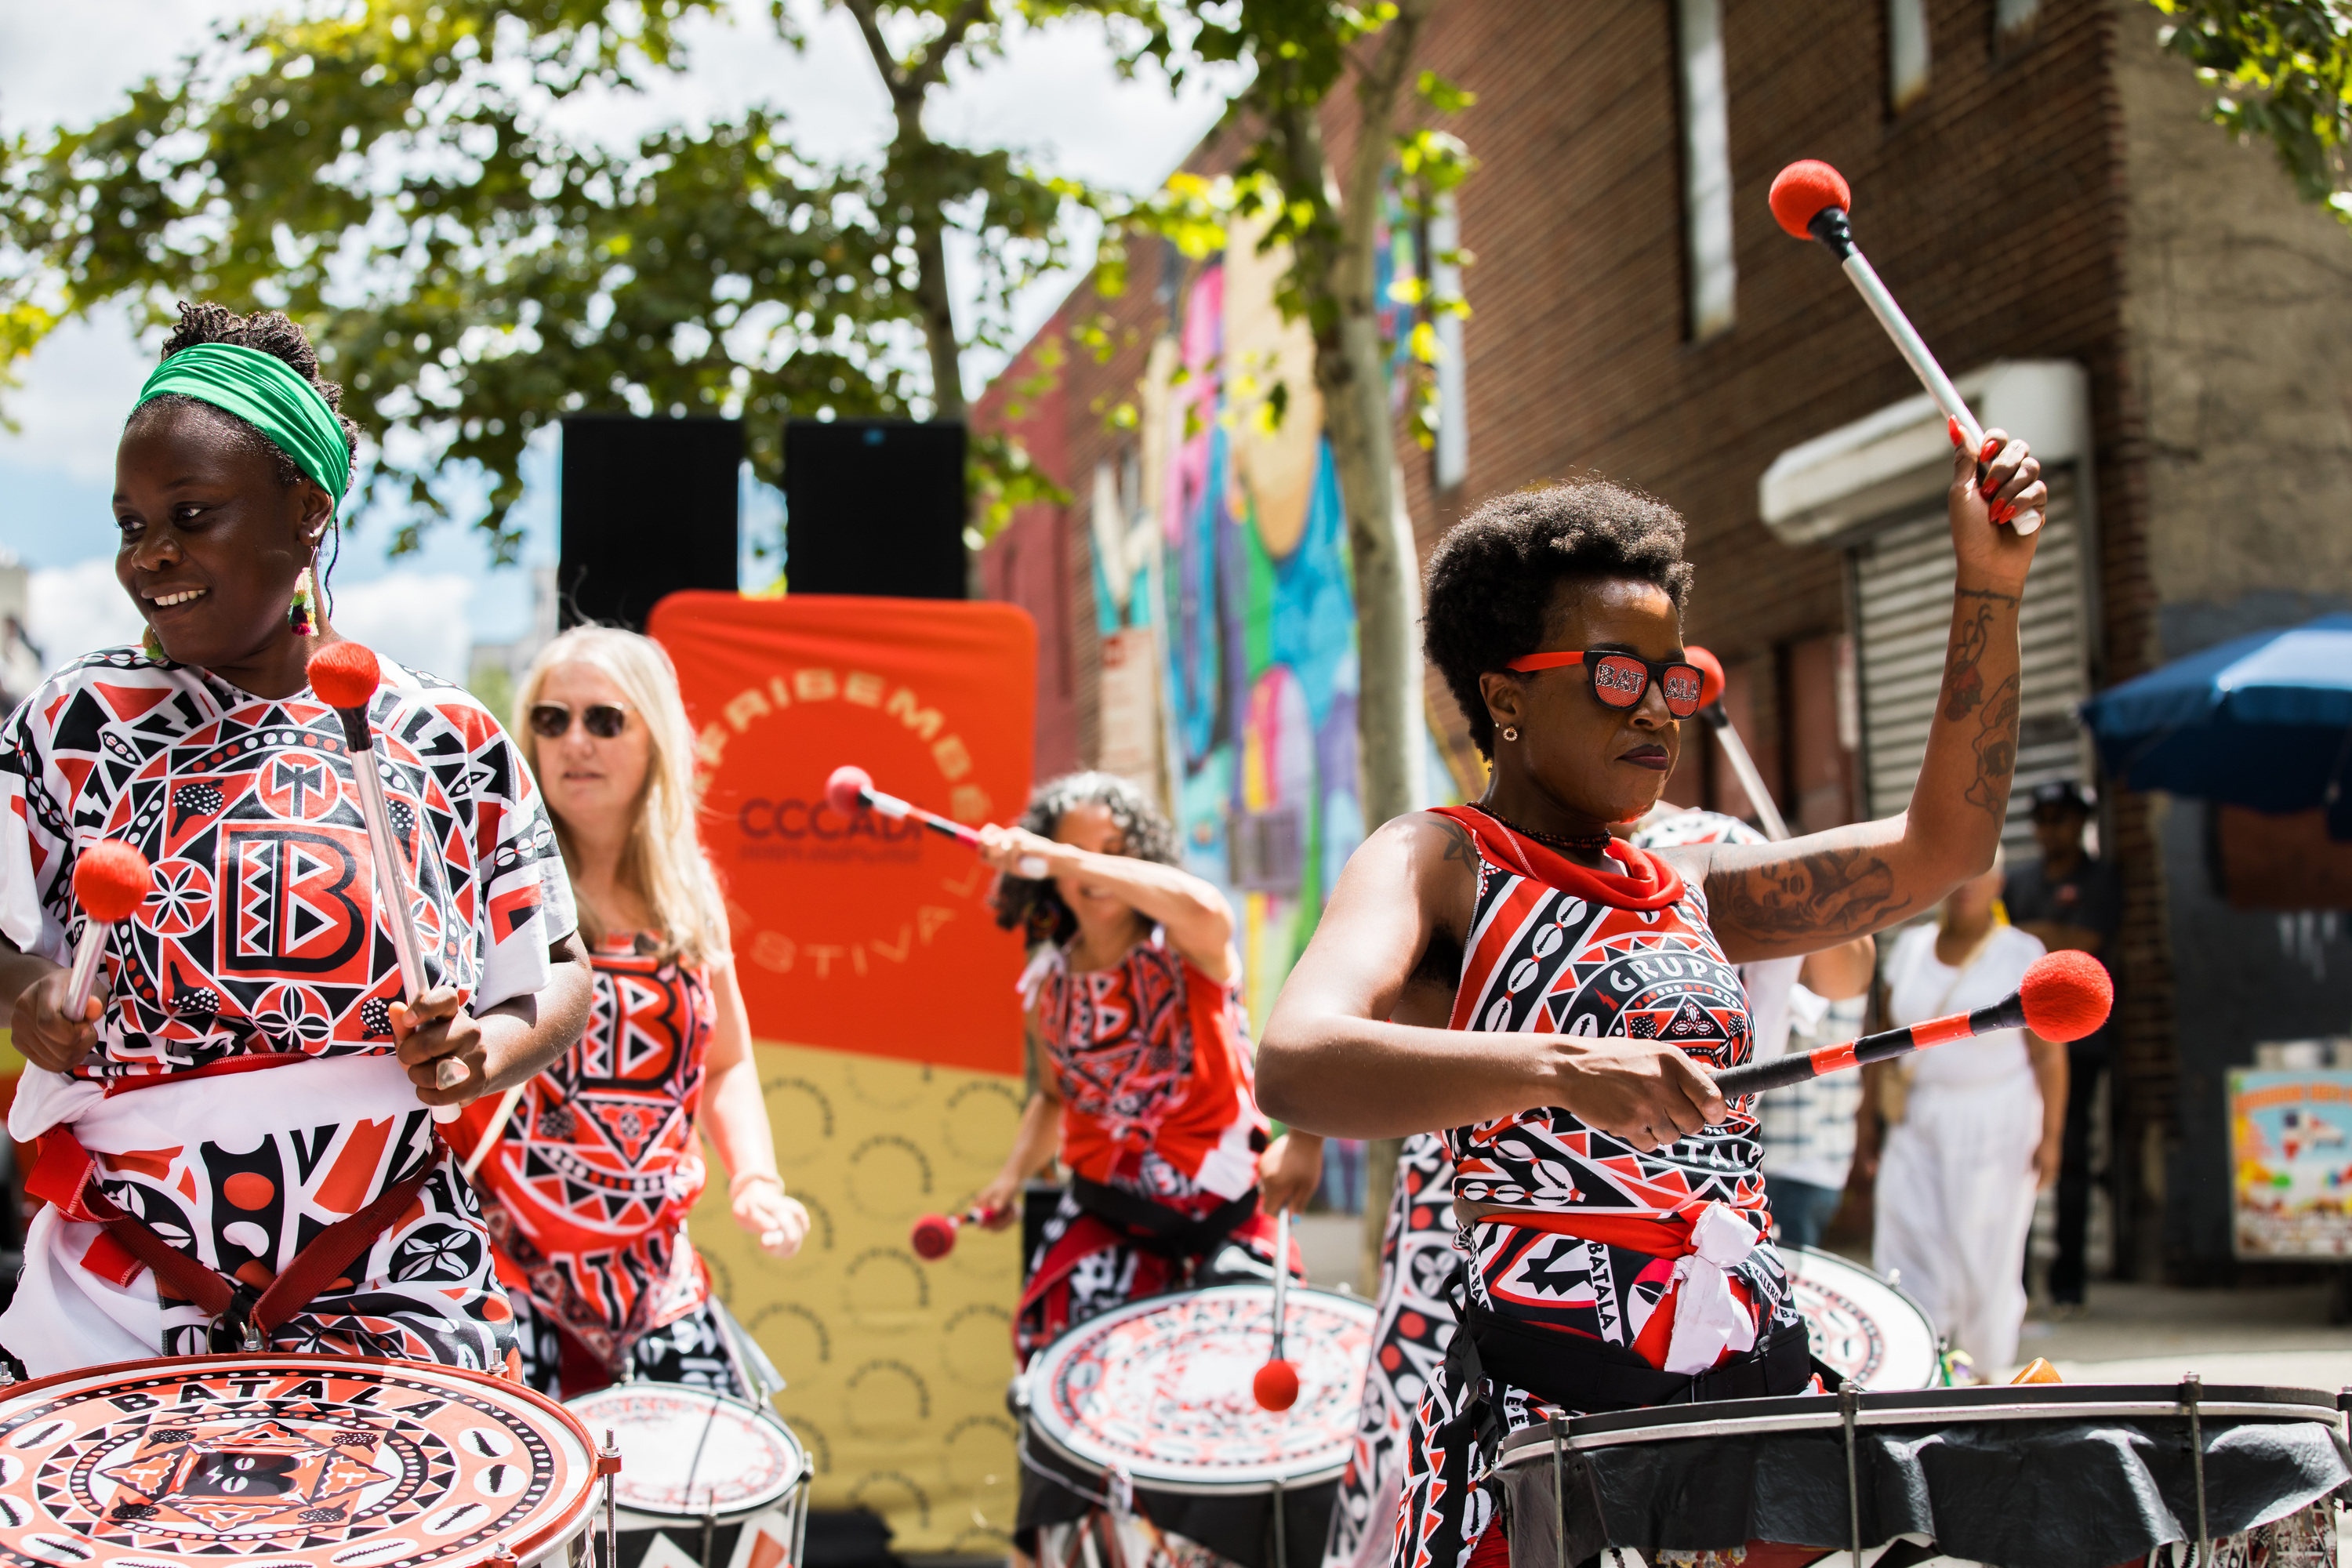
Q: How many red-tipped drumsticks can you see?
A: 8